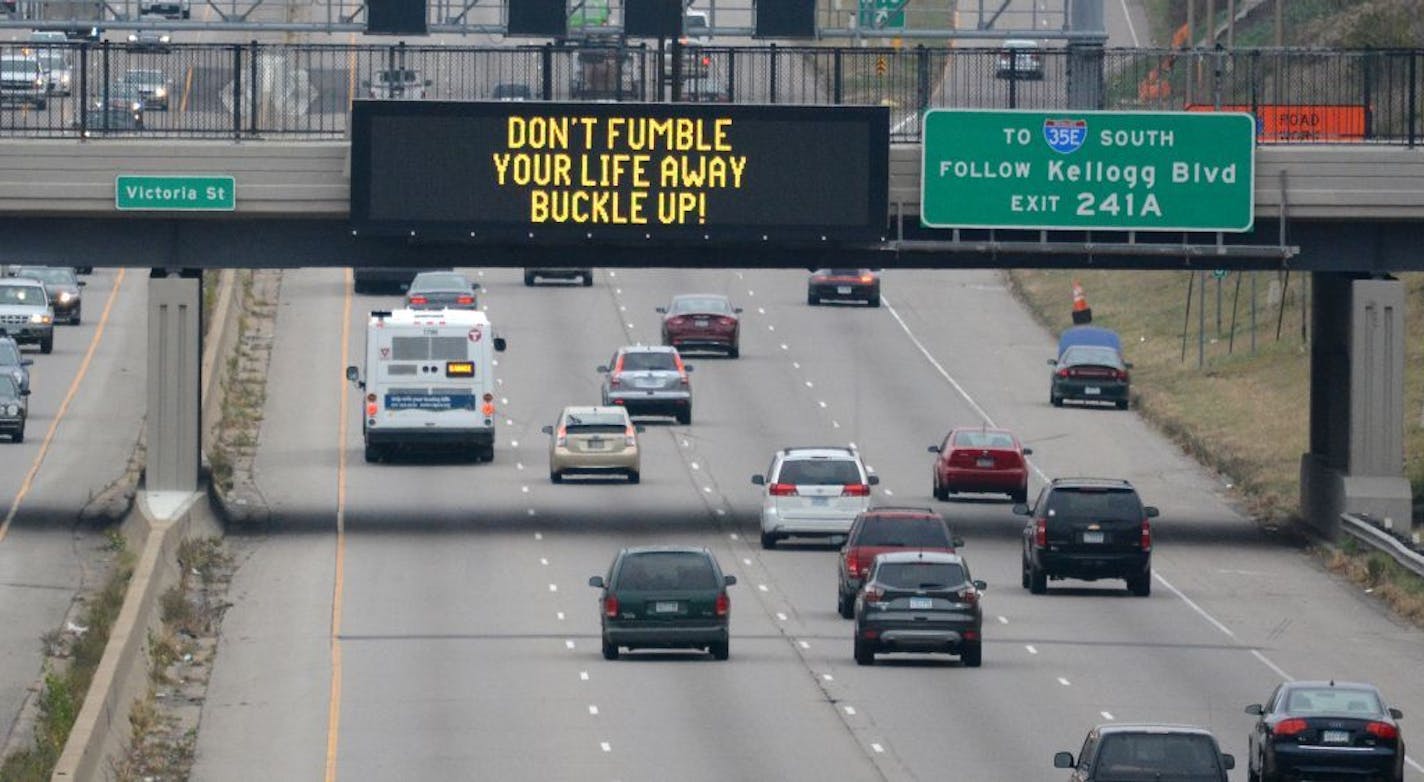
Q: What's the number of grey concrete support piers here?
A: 2